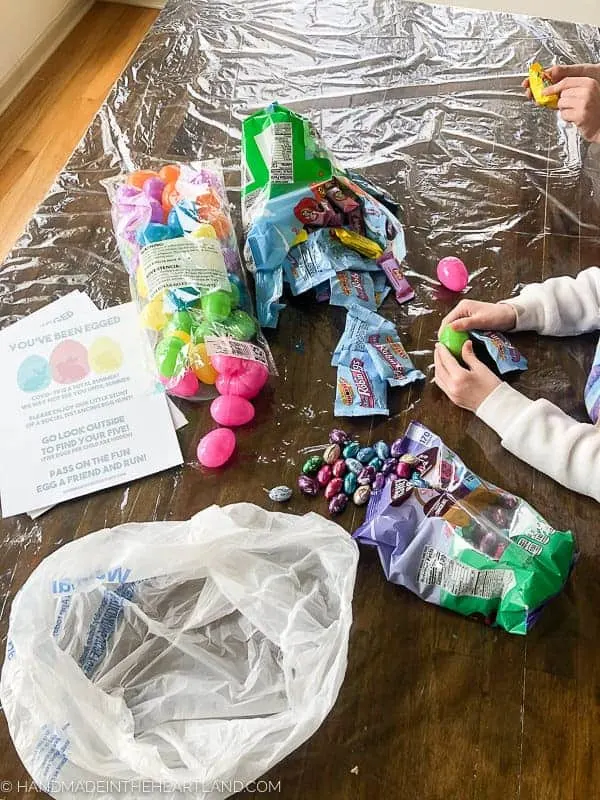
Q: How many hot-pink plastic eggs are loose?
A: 3